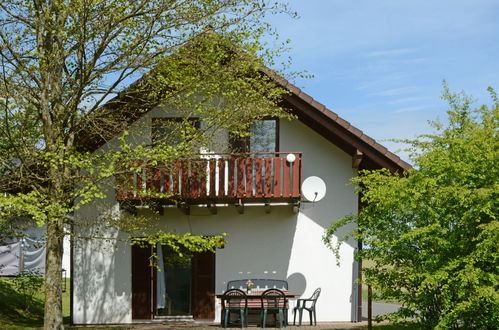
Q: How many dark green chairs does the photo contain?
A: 3